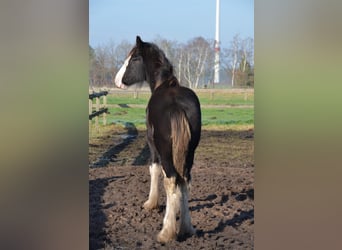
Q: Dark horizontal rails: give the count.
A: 2